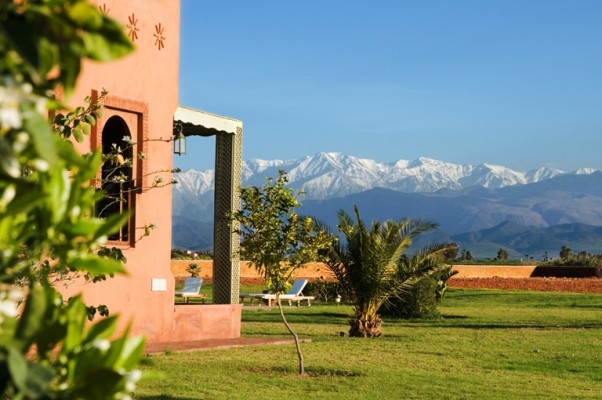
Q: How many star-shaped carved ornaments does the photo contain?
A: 3